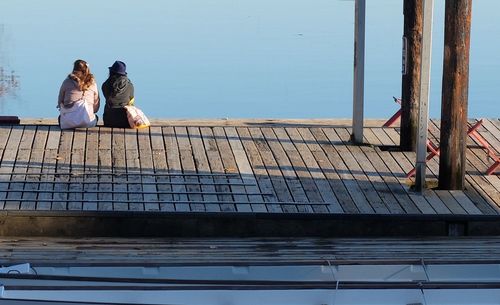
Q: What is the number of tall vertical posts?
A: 4